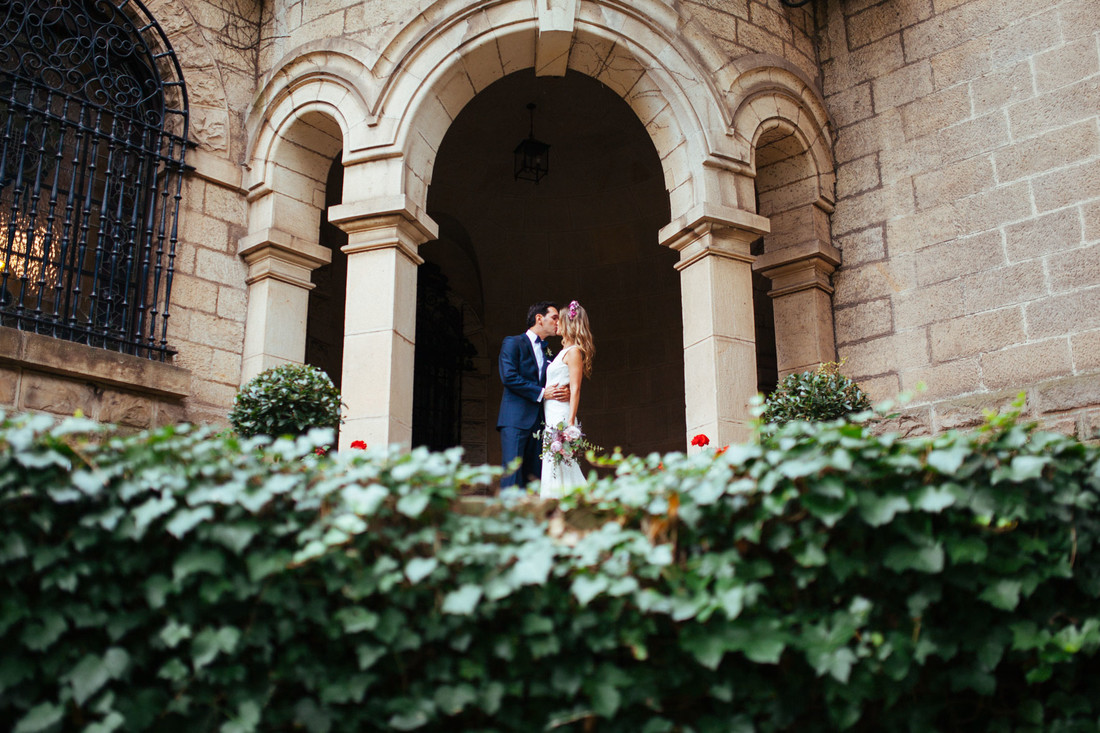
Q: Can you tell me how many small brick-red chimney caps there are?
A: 0